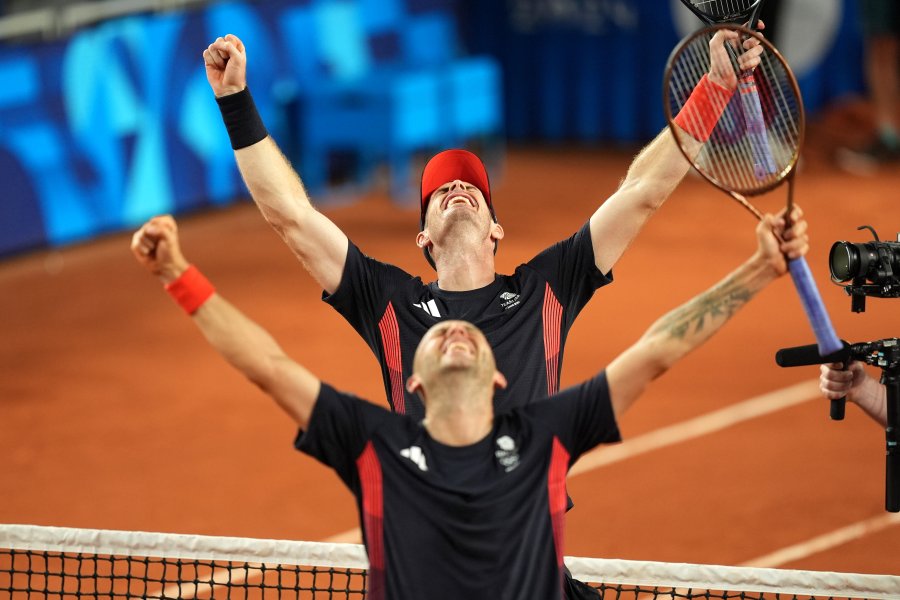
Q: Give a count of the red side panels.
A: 4